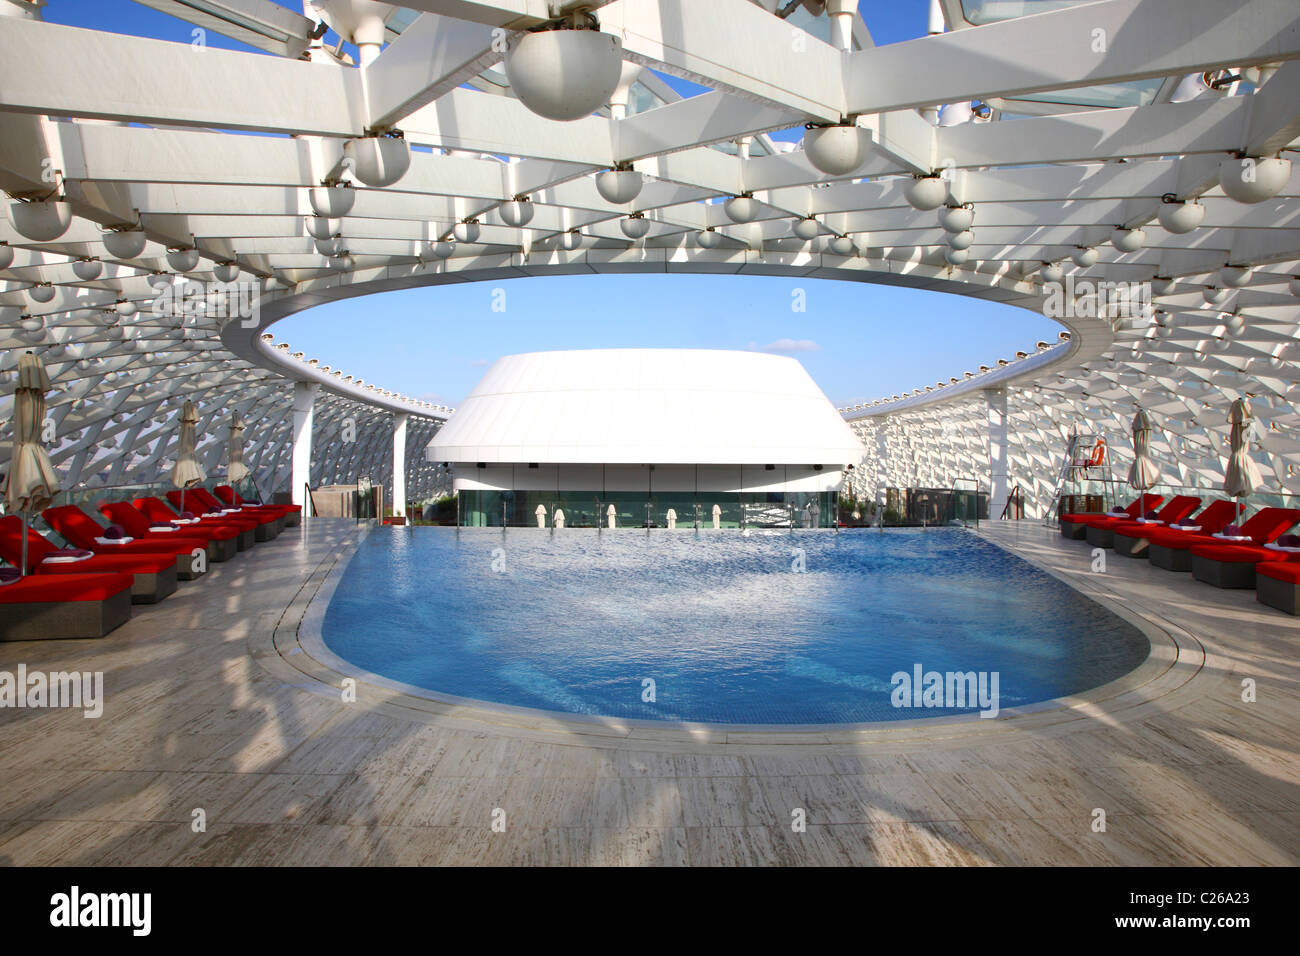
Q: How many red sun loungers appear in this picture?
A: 14